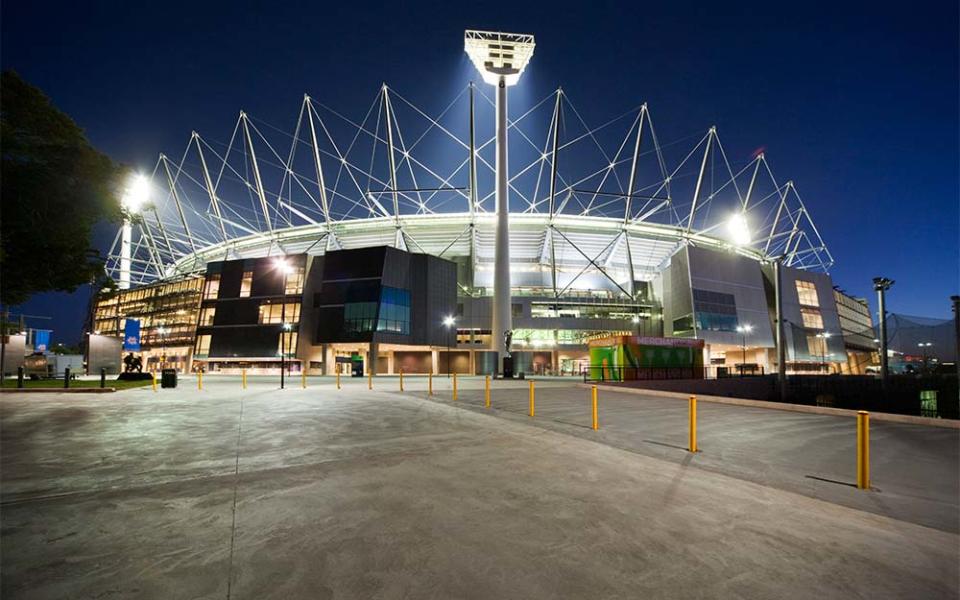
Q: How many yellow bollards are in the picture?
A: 14